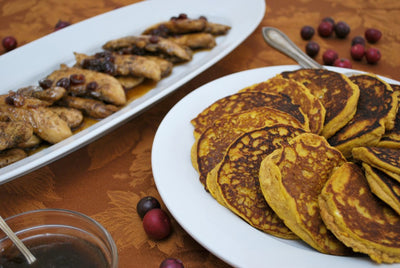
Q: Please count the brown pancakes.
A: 11